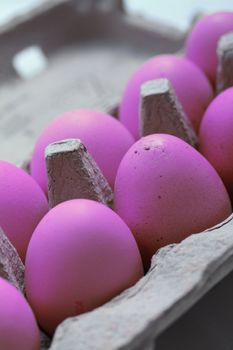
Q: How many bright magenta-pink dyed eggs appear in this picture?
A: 8